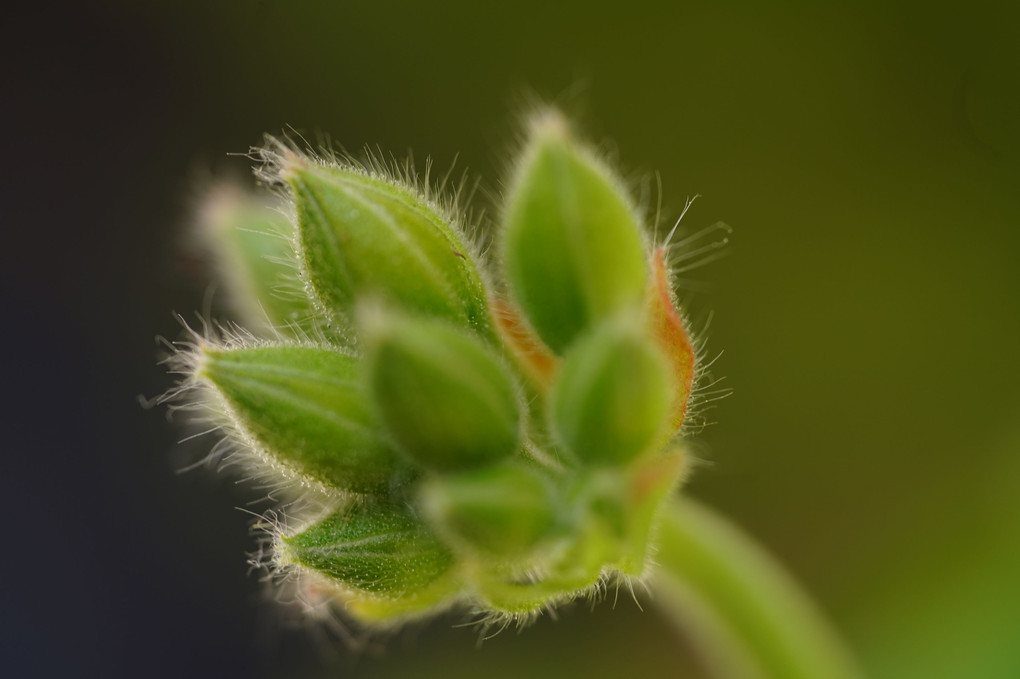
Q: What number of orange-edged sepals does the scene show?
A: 2